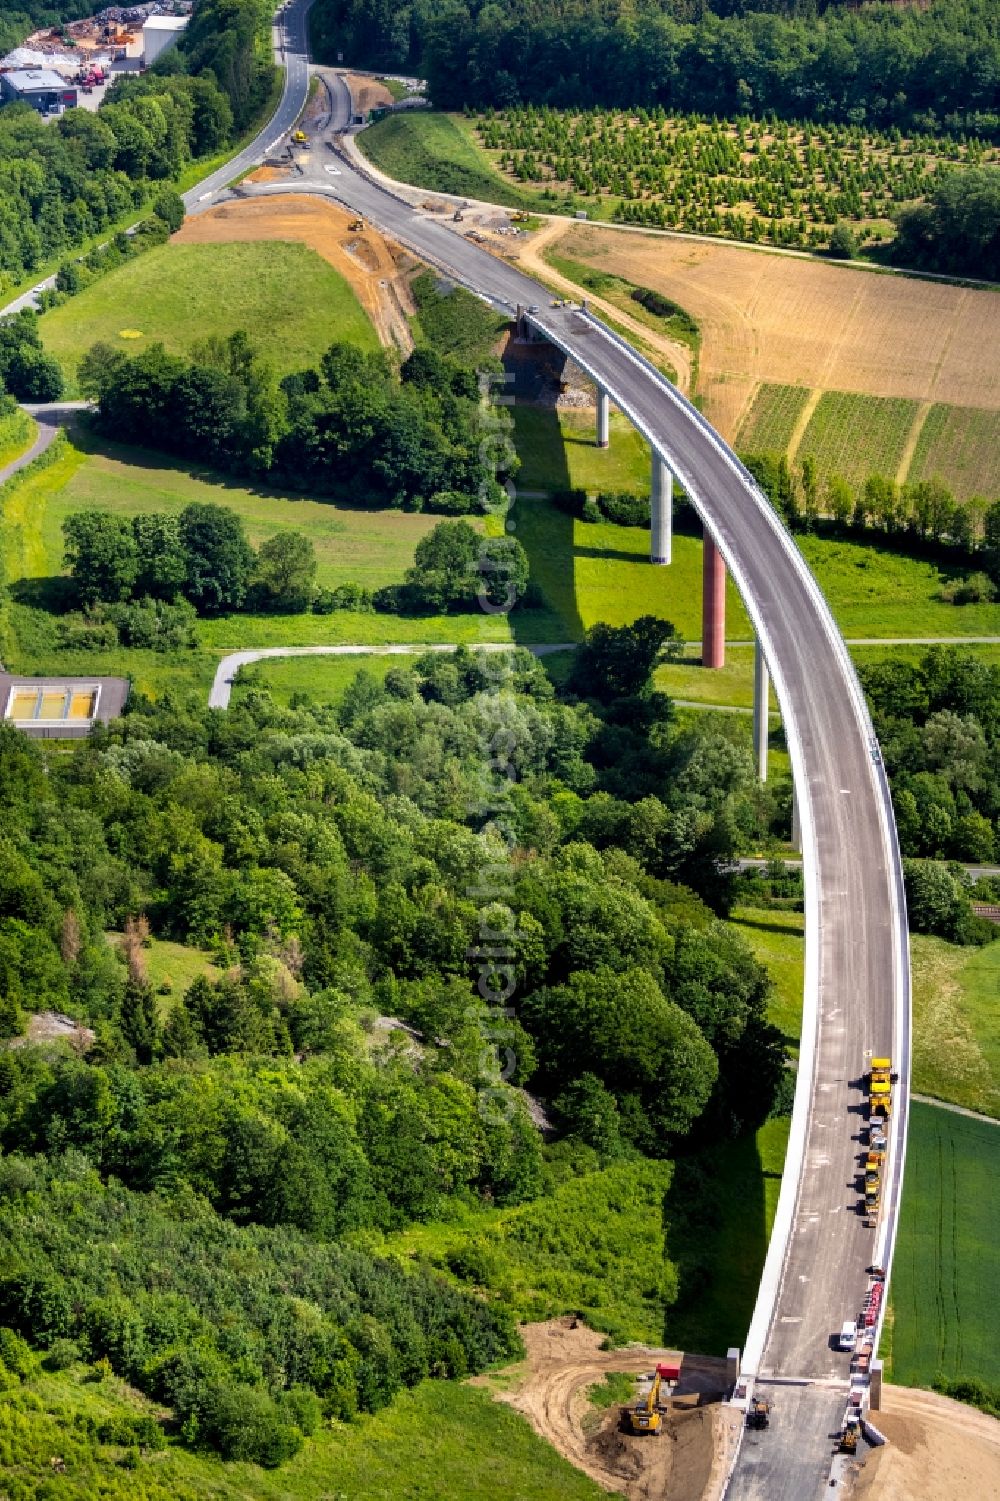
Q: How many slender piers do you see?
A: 5